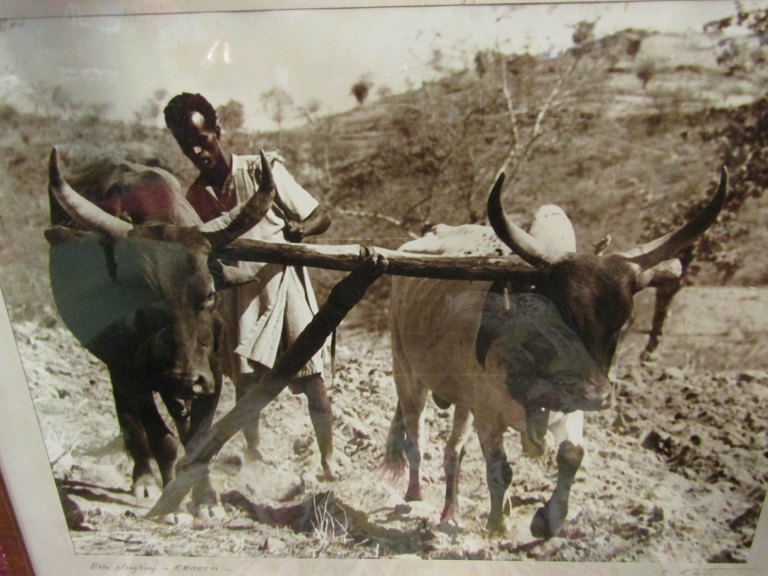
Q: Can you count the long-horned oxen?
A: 2